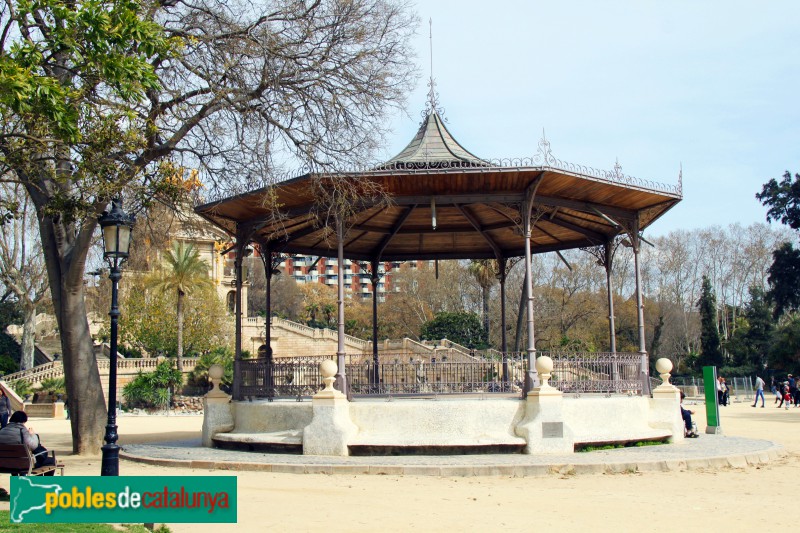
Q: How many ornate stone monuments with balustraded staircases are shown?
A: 1